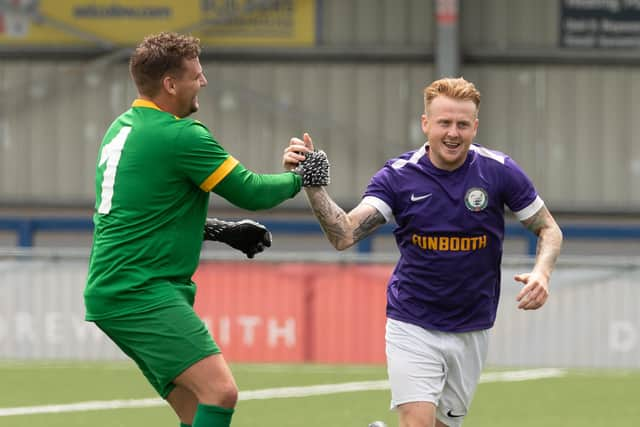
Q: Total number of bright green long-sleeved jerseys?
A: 1